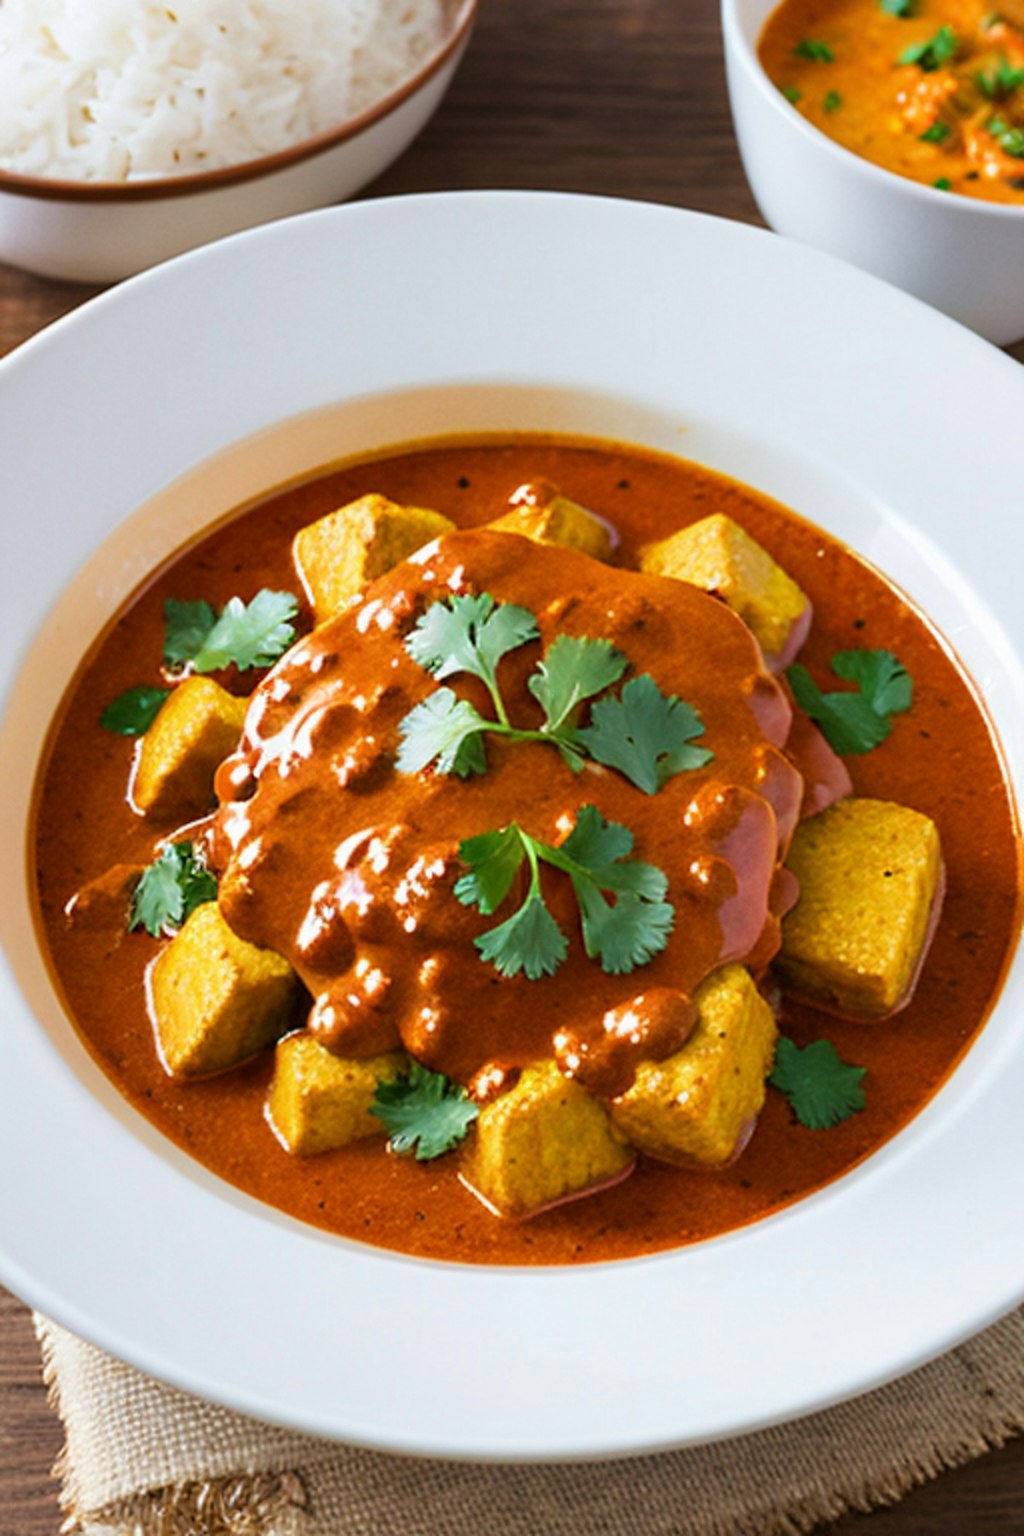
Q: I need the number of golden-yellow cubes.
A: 9